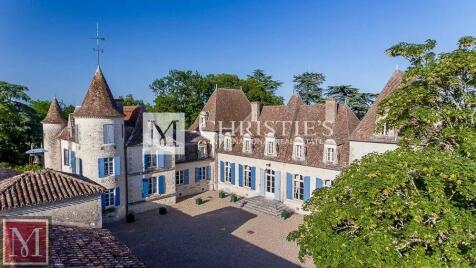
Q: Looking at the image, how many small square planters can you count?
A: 6